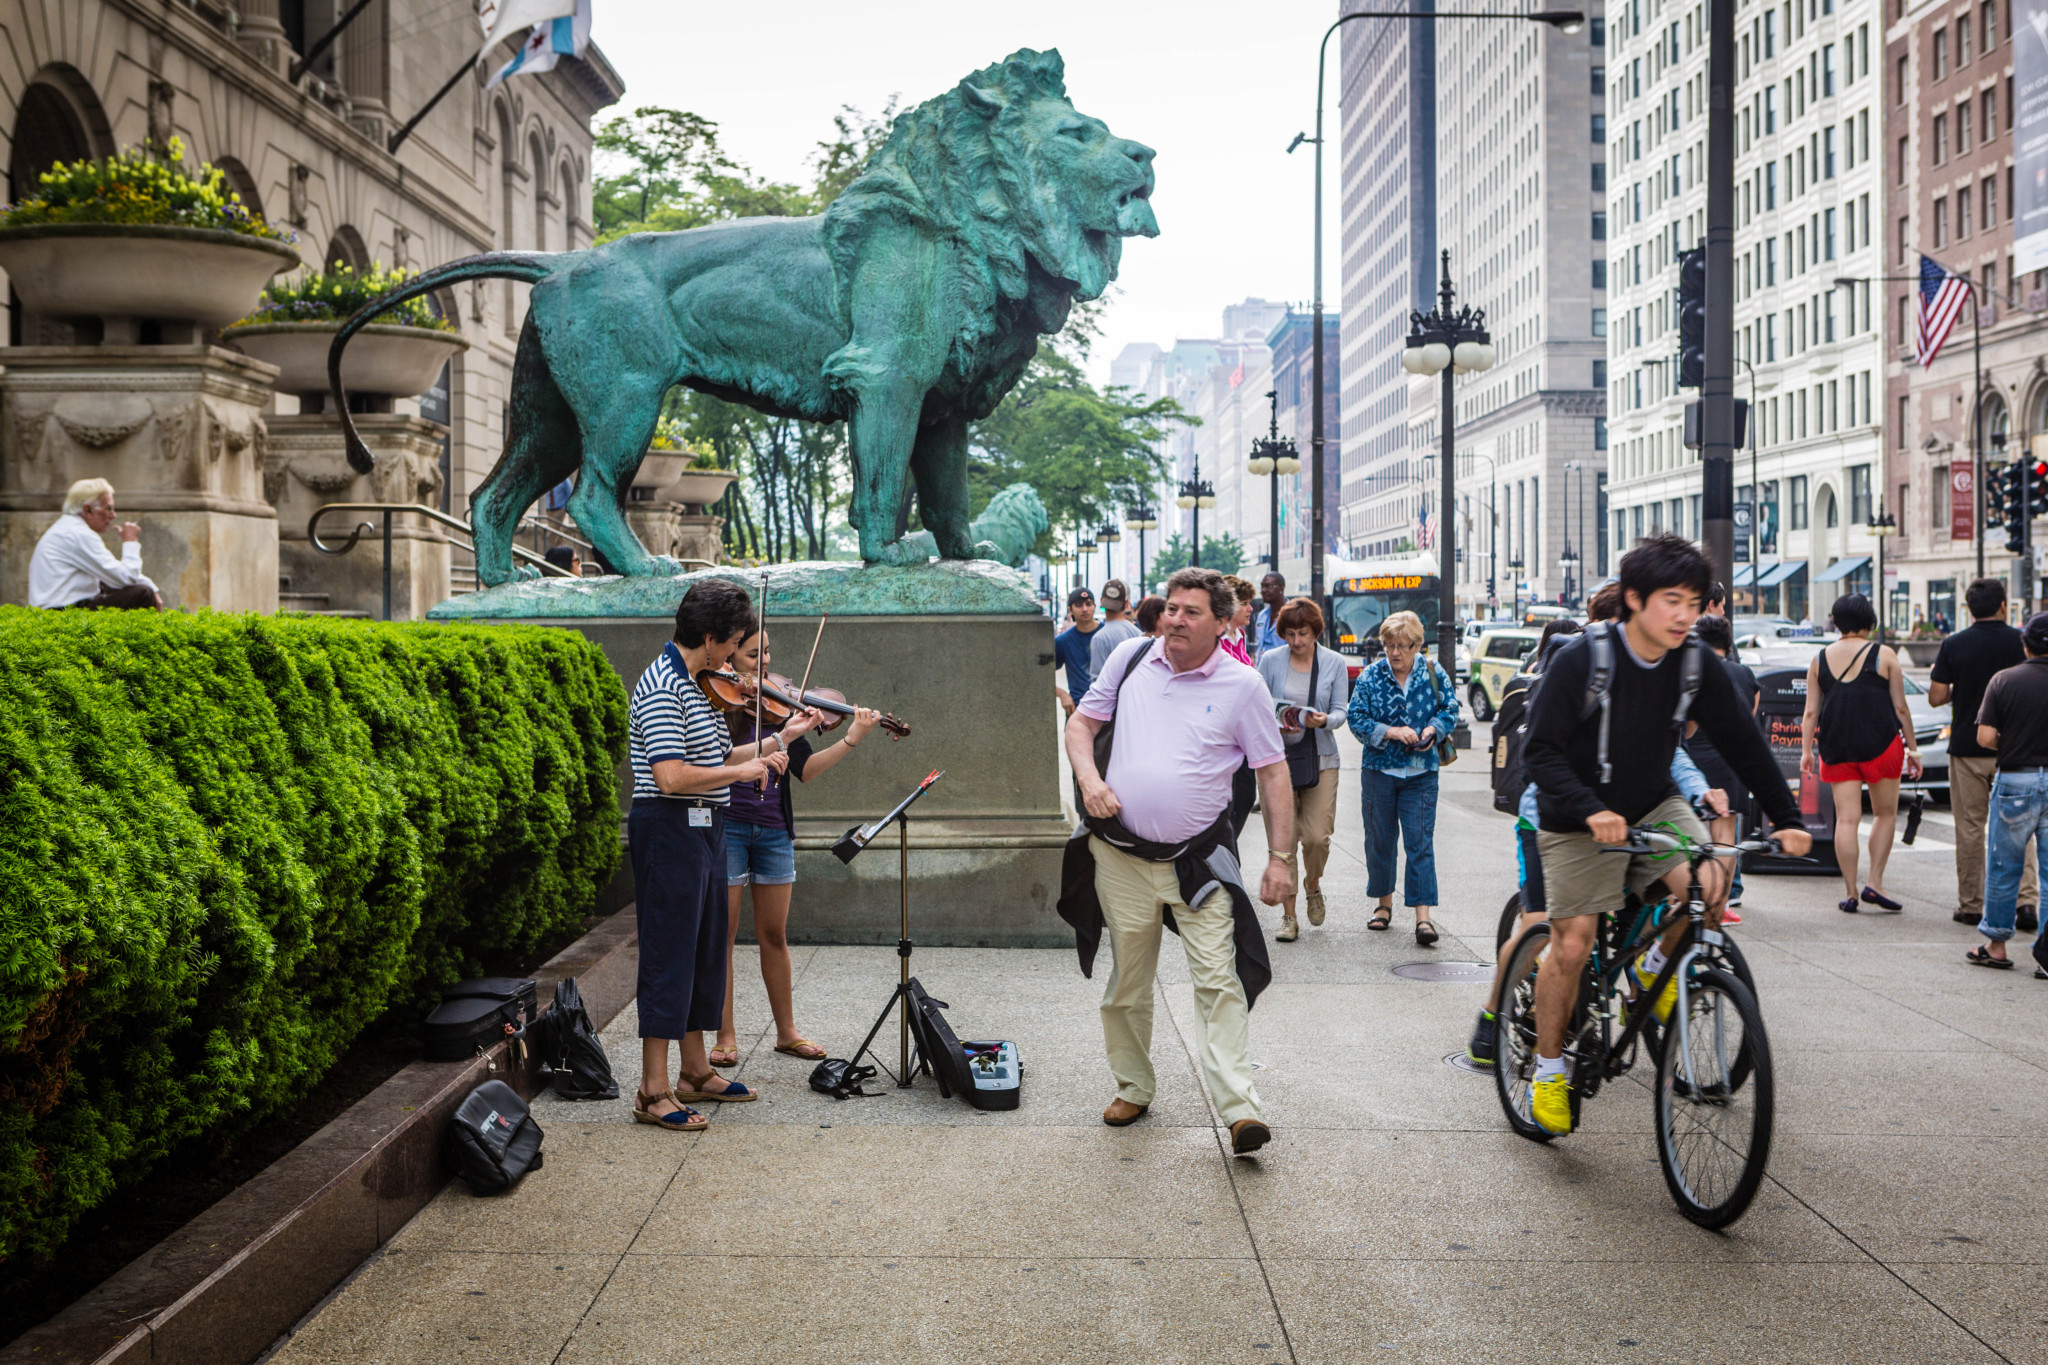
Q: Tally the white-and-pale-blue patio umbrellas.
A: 0